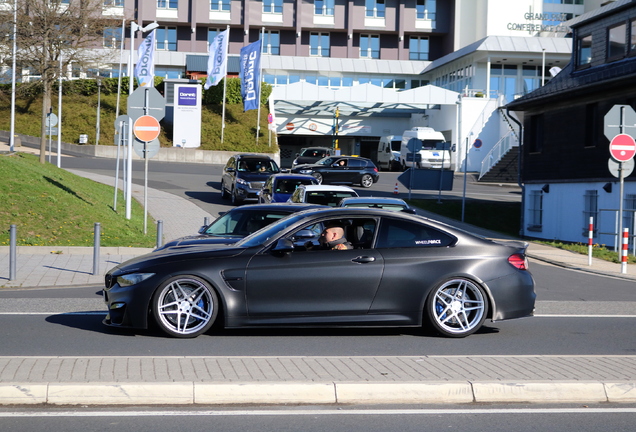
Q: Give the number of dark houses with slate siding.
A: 1